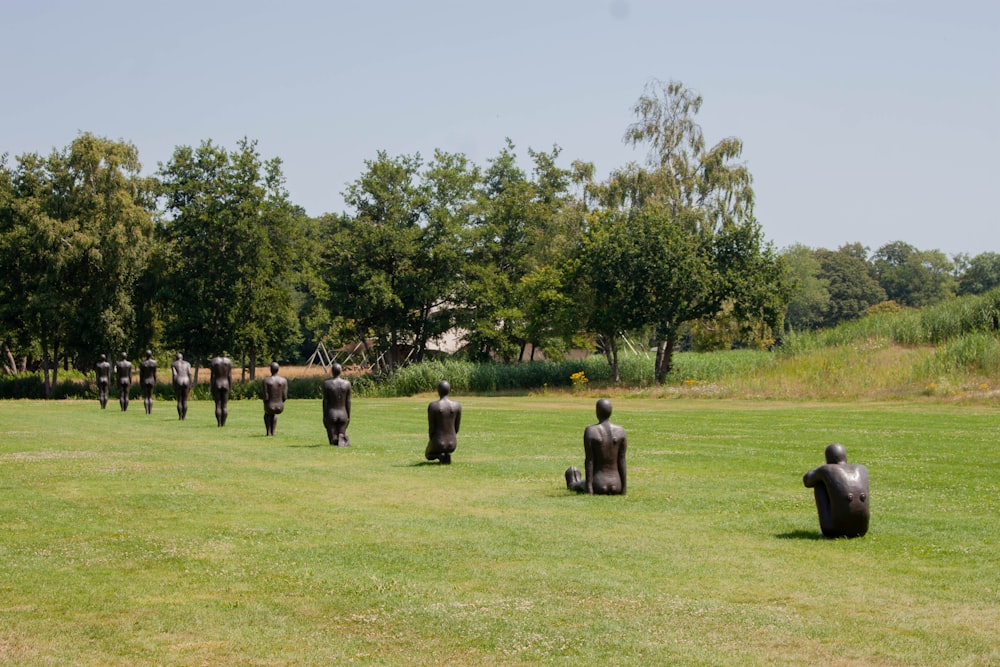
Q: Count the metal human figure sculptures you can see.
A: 10